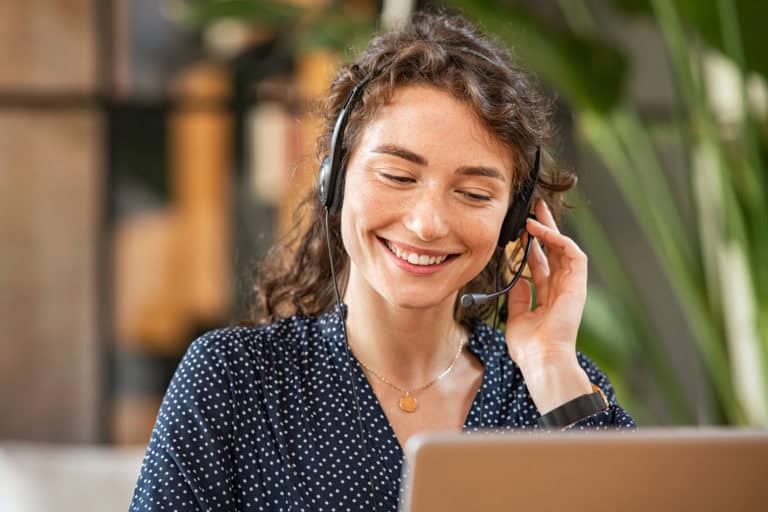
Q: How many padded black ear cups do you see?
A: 2